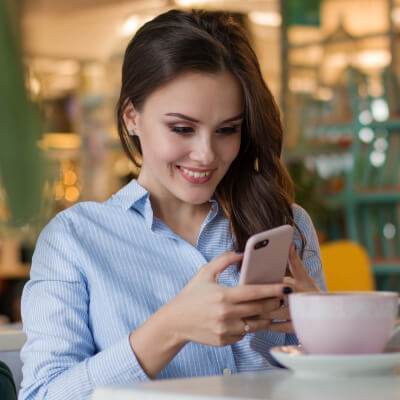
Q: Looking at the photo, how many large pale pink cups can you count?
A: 1